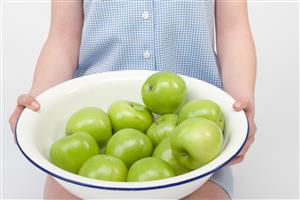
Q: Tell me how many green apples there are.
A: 11